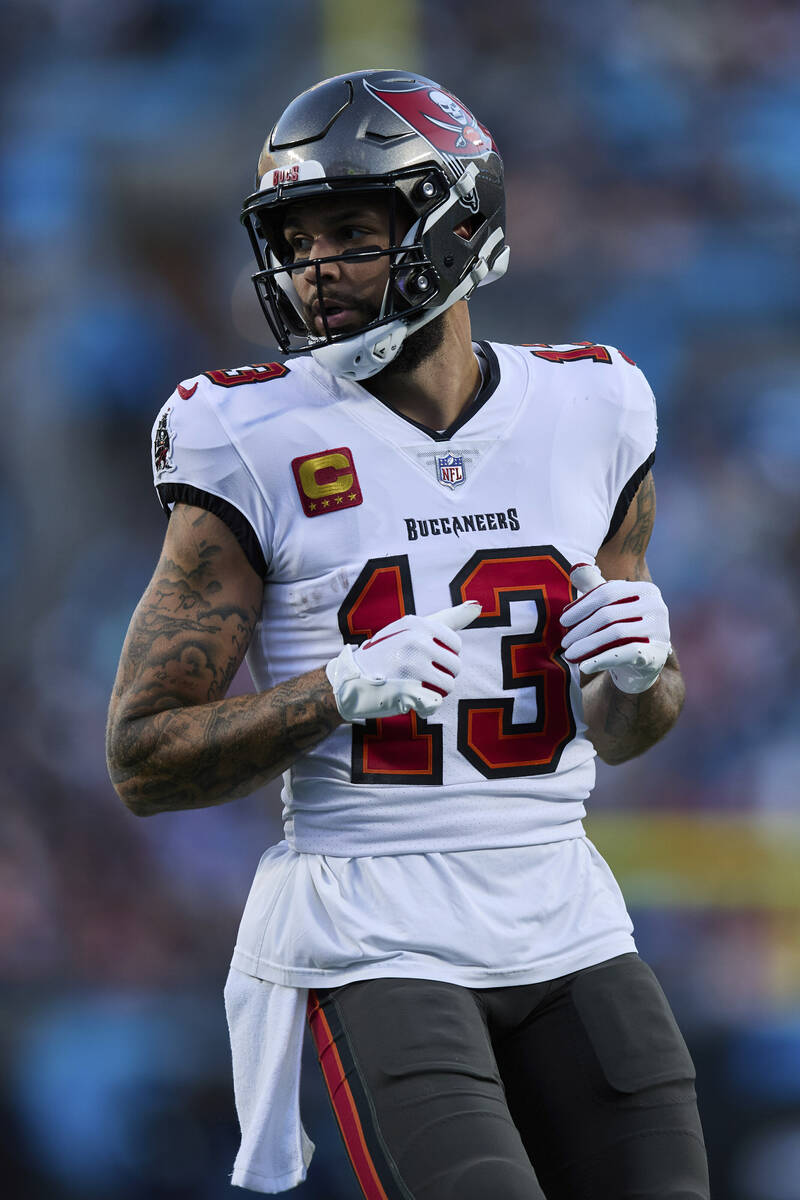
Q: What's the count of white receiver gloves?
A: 2